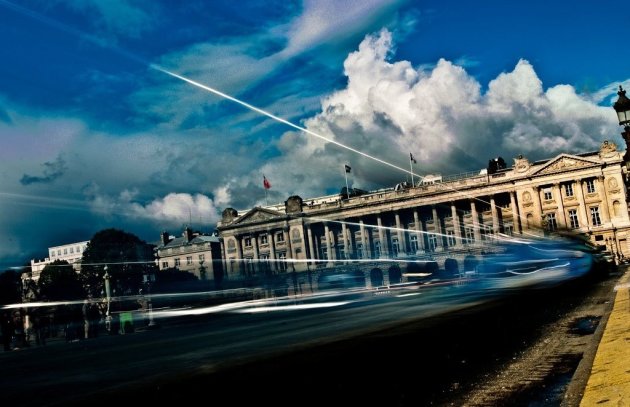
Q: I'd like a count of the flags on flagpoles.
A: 3